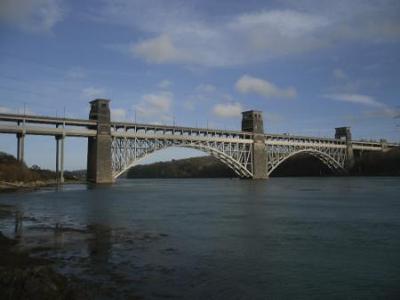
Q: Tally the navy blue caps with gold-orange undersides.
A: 0